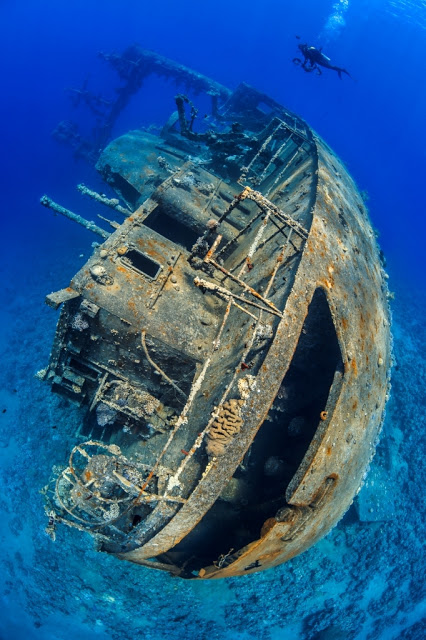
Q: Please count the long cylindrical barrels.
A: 2